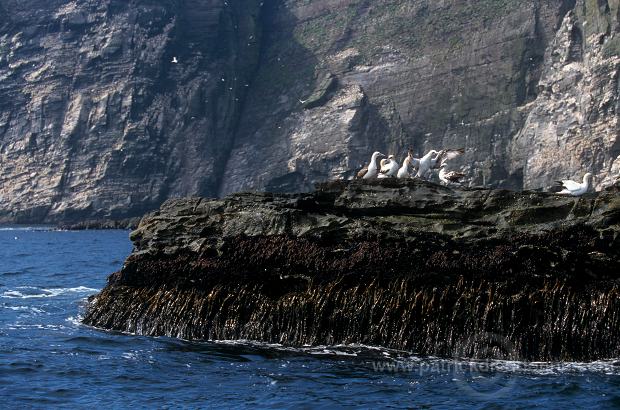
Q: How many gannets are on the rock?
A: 7